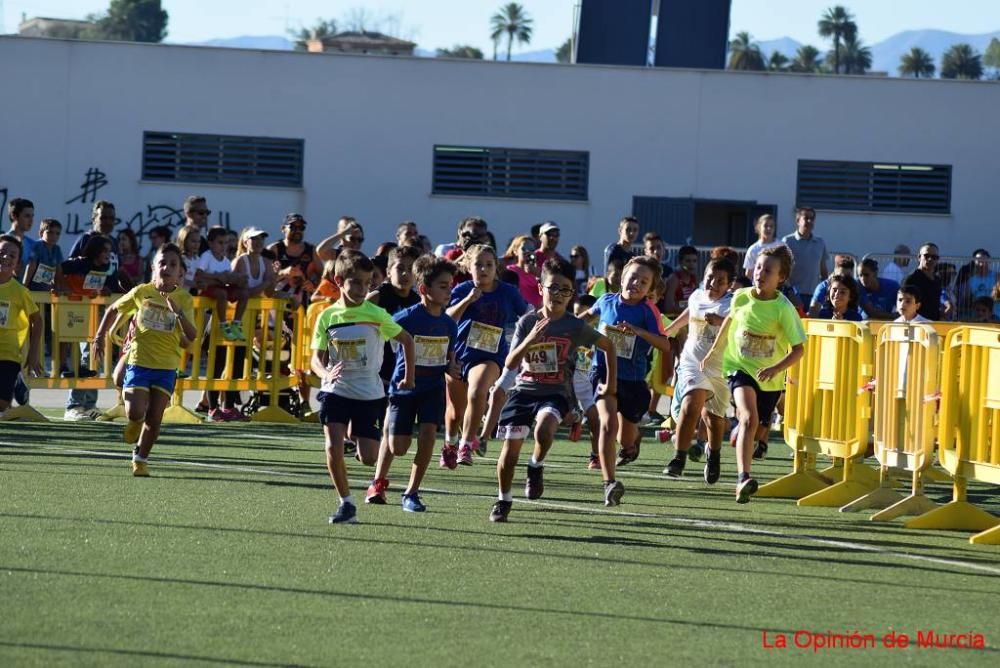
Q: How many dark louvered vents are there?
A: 3